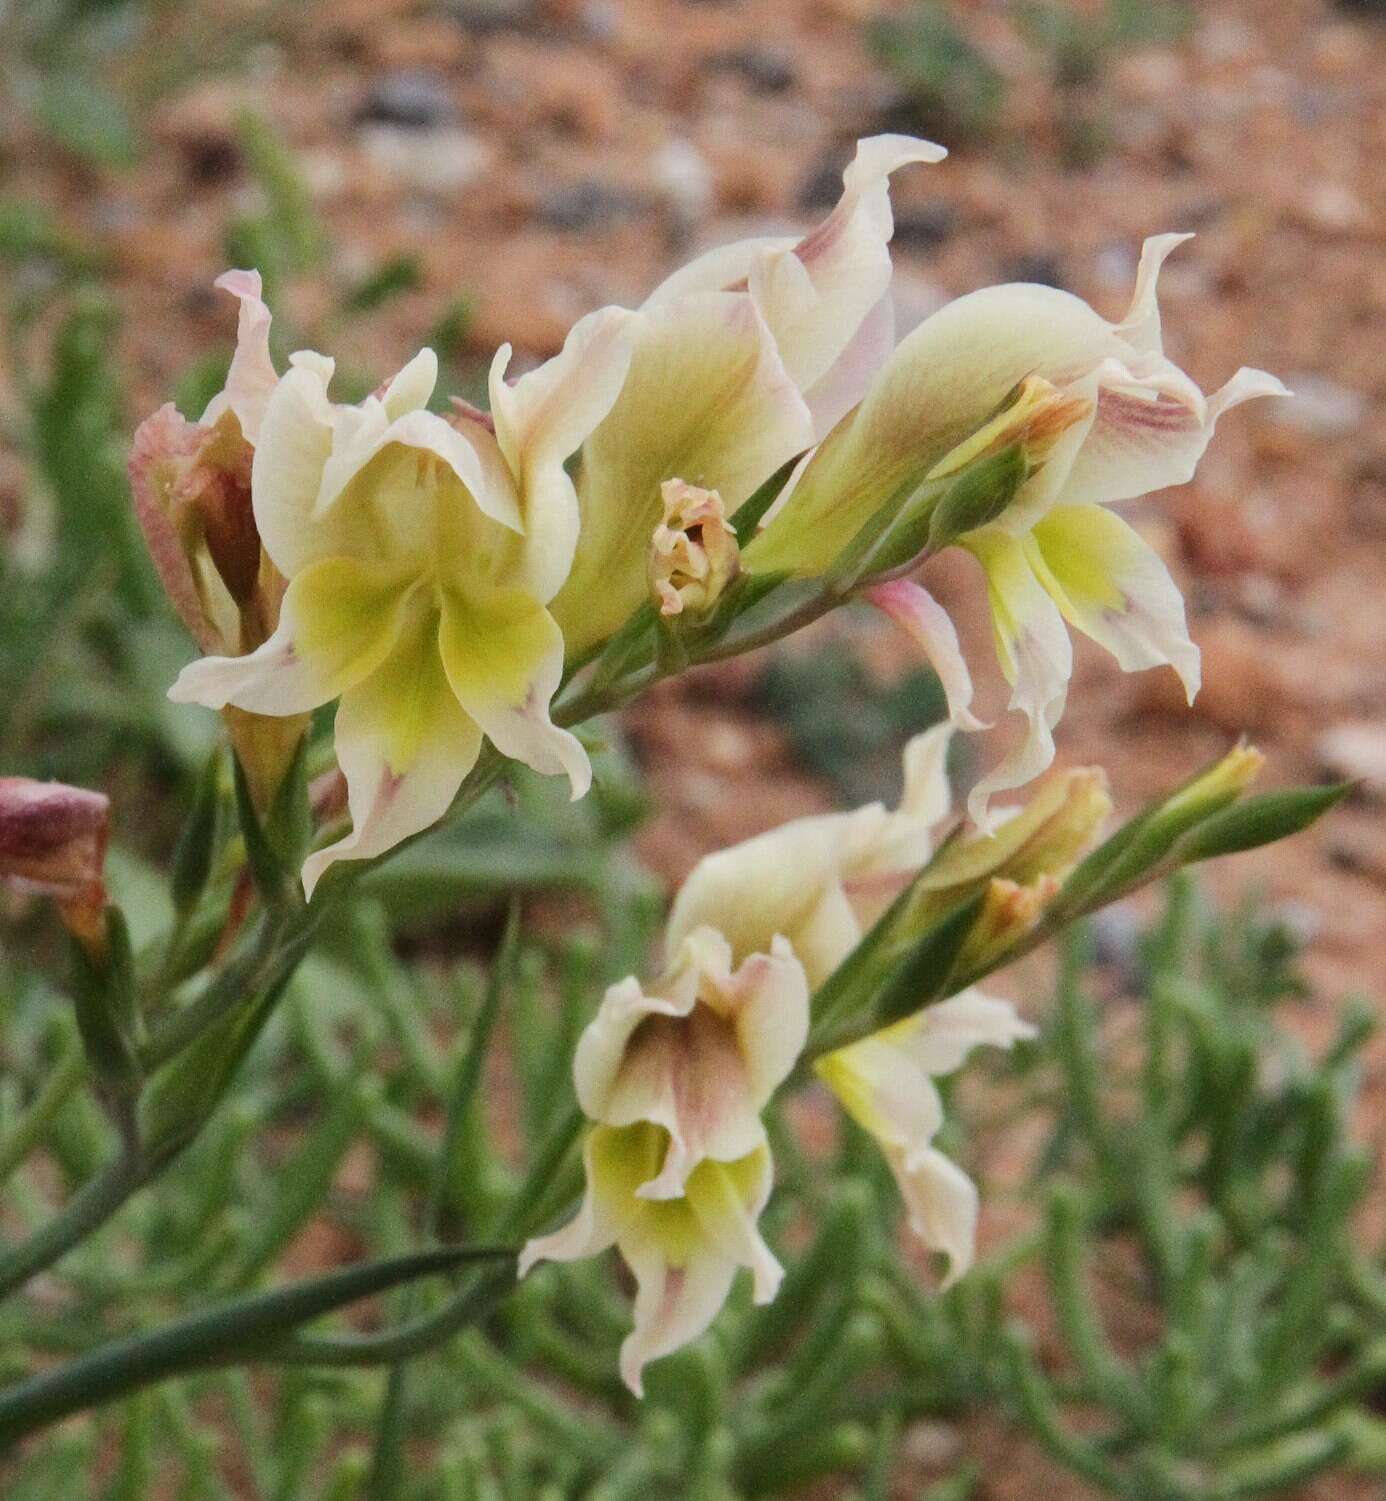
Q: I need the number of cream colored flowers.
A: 5